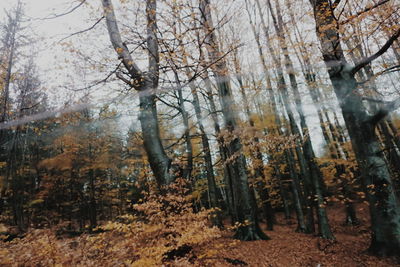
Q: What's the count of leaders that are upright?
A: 0